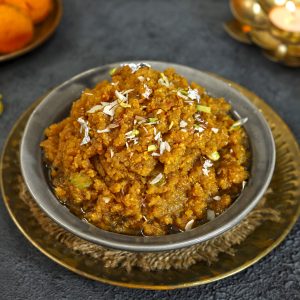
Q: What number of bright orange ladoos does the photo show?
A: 2